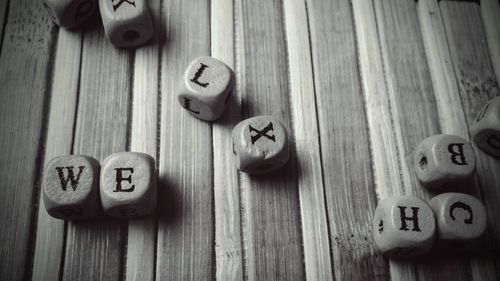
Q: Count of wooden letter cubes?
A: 10